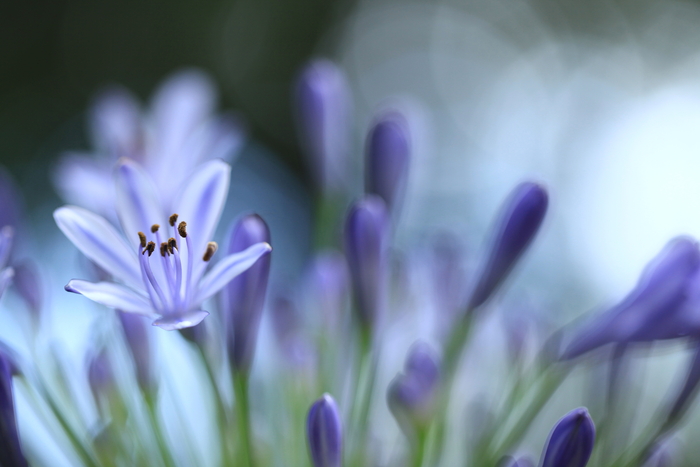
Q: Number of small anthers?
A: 8